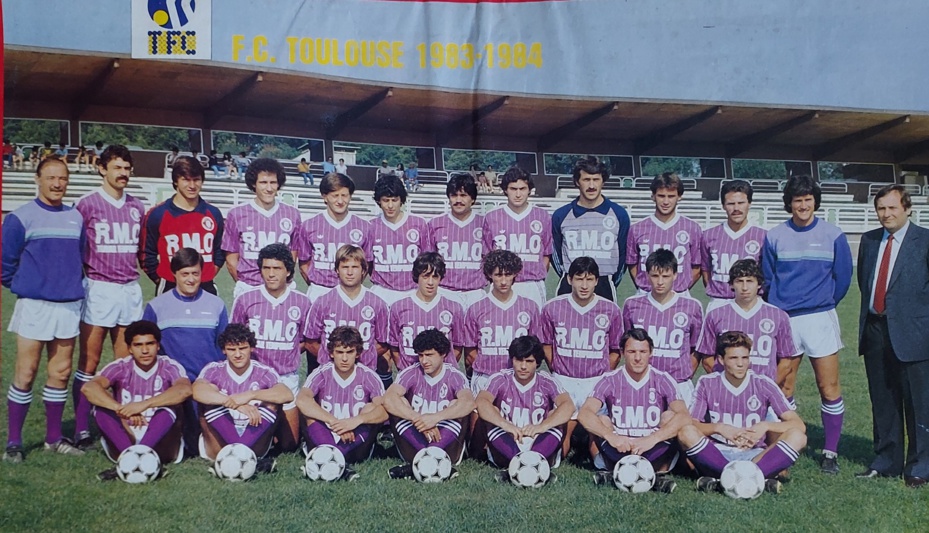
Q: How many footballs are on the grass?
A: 7